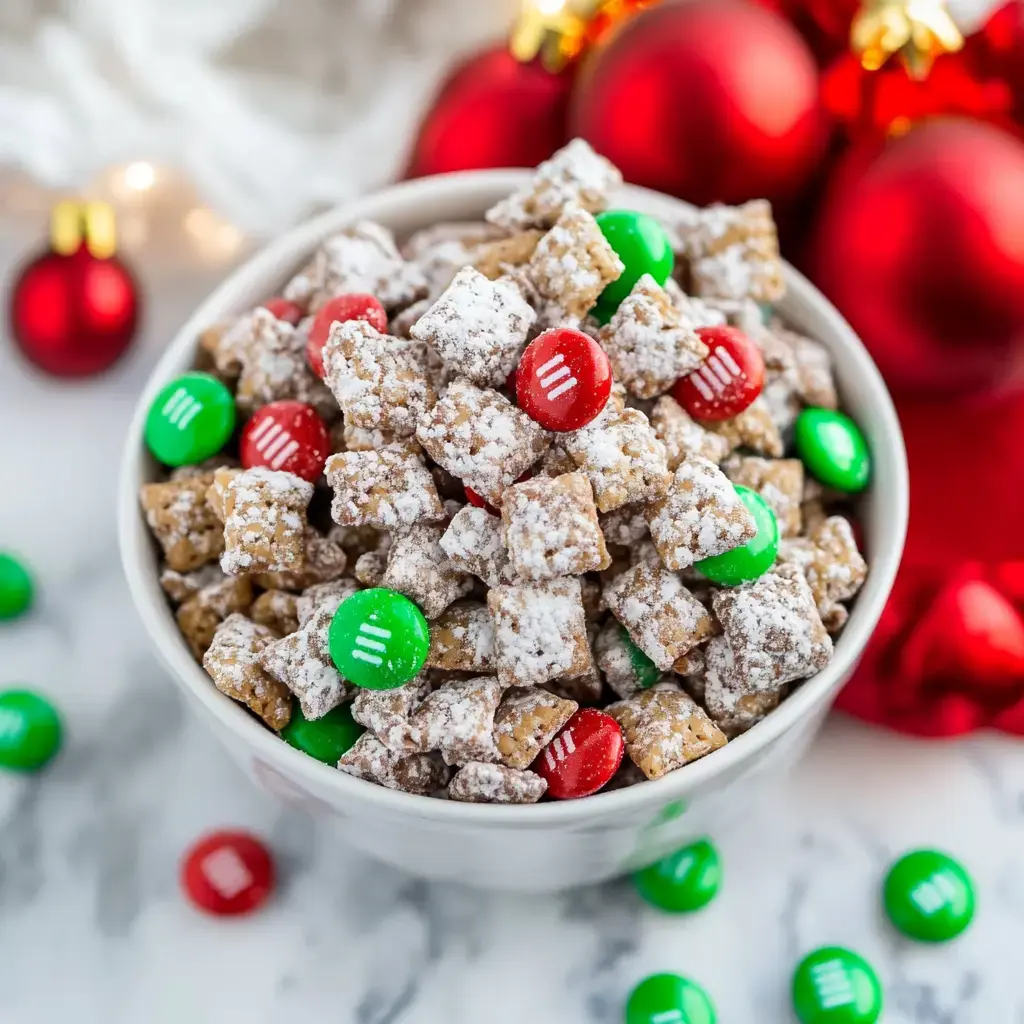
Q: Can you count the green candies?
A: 13